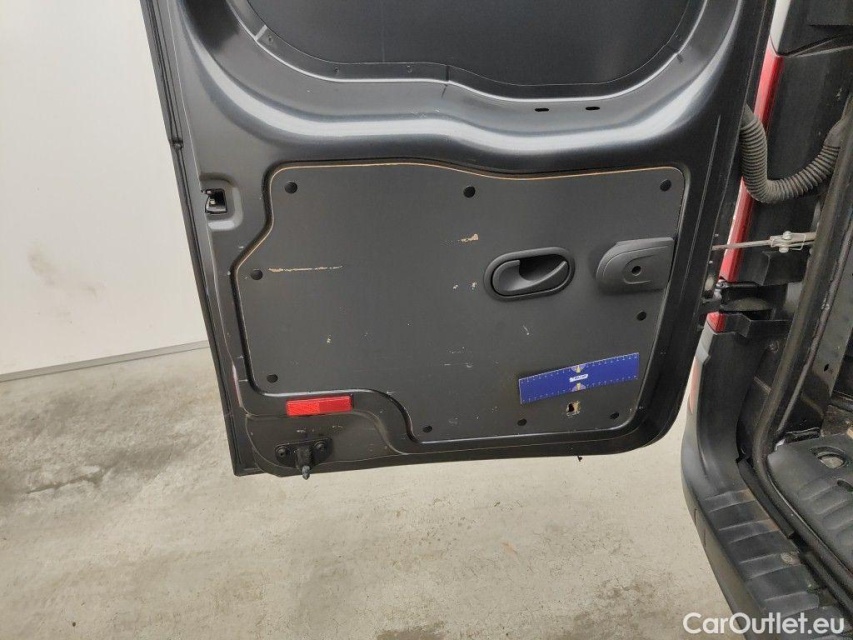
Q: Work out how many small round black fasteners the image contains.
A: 9